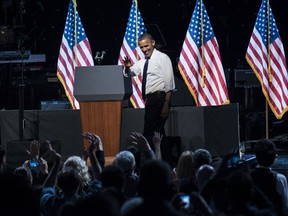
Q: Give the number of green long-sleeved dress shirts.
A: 0